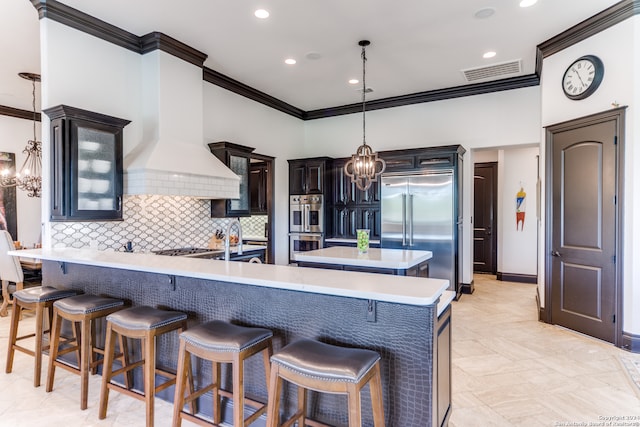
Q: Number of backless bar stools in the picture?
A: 5